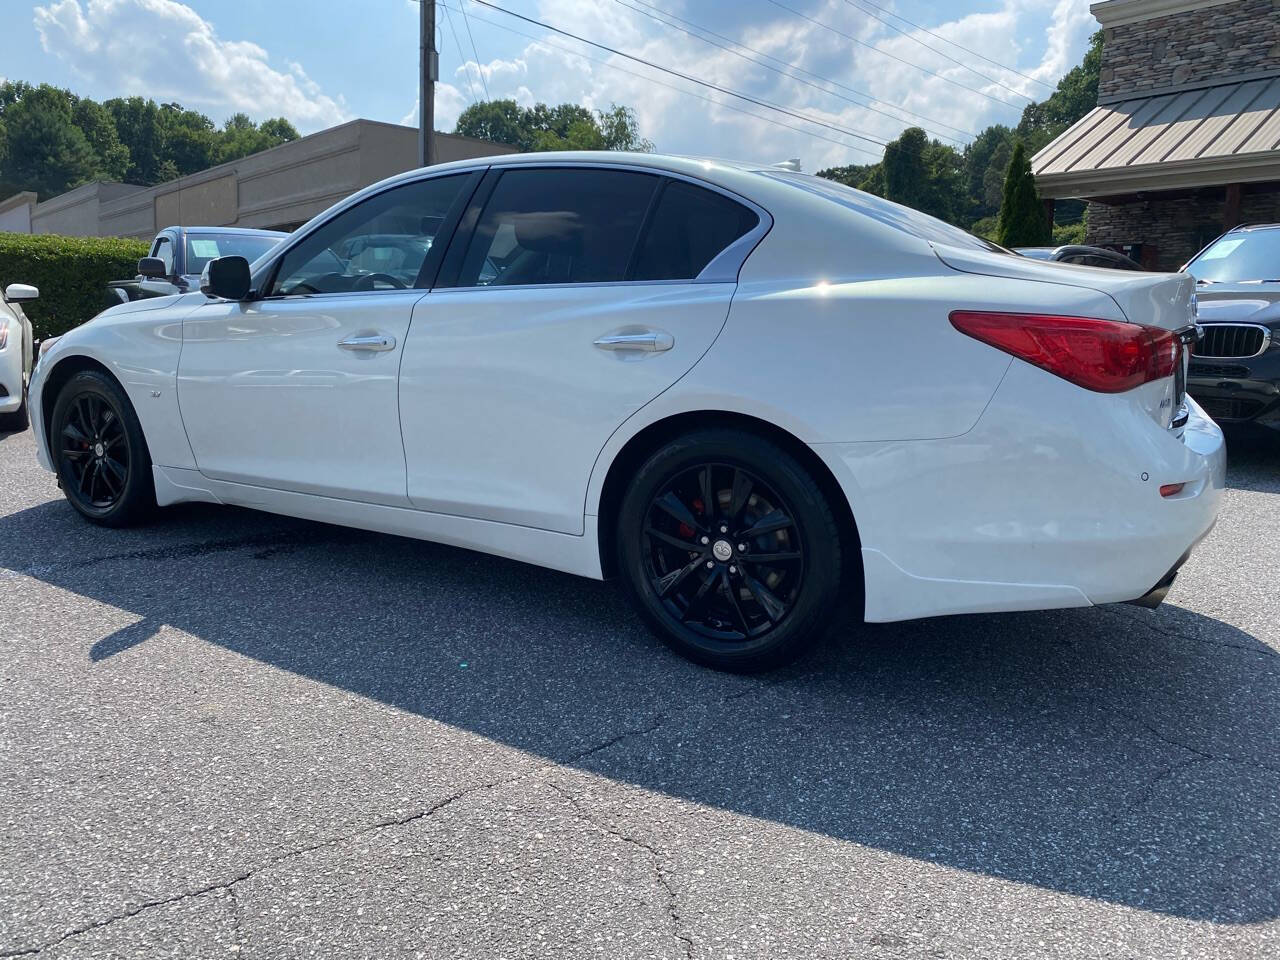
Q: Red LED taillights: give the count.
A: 1